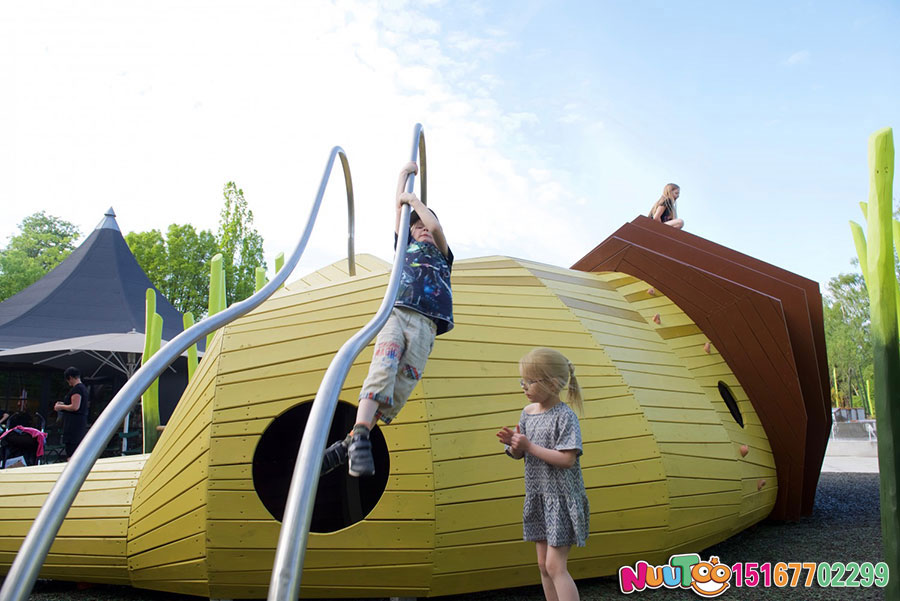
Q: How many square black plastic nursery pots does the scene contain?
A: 0